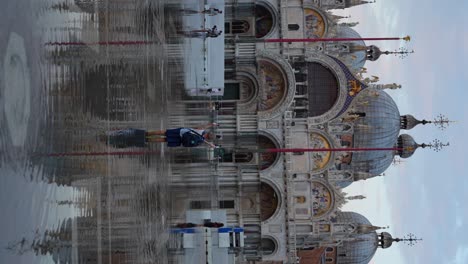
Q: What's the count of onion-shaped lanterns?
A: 4